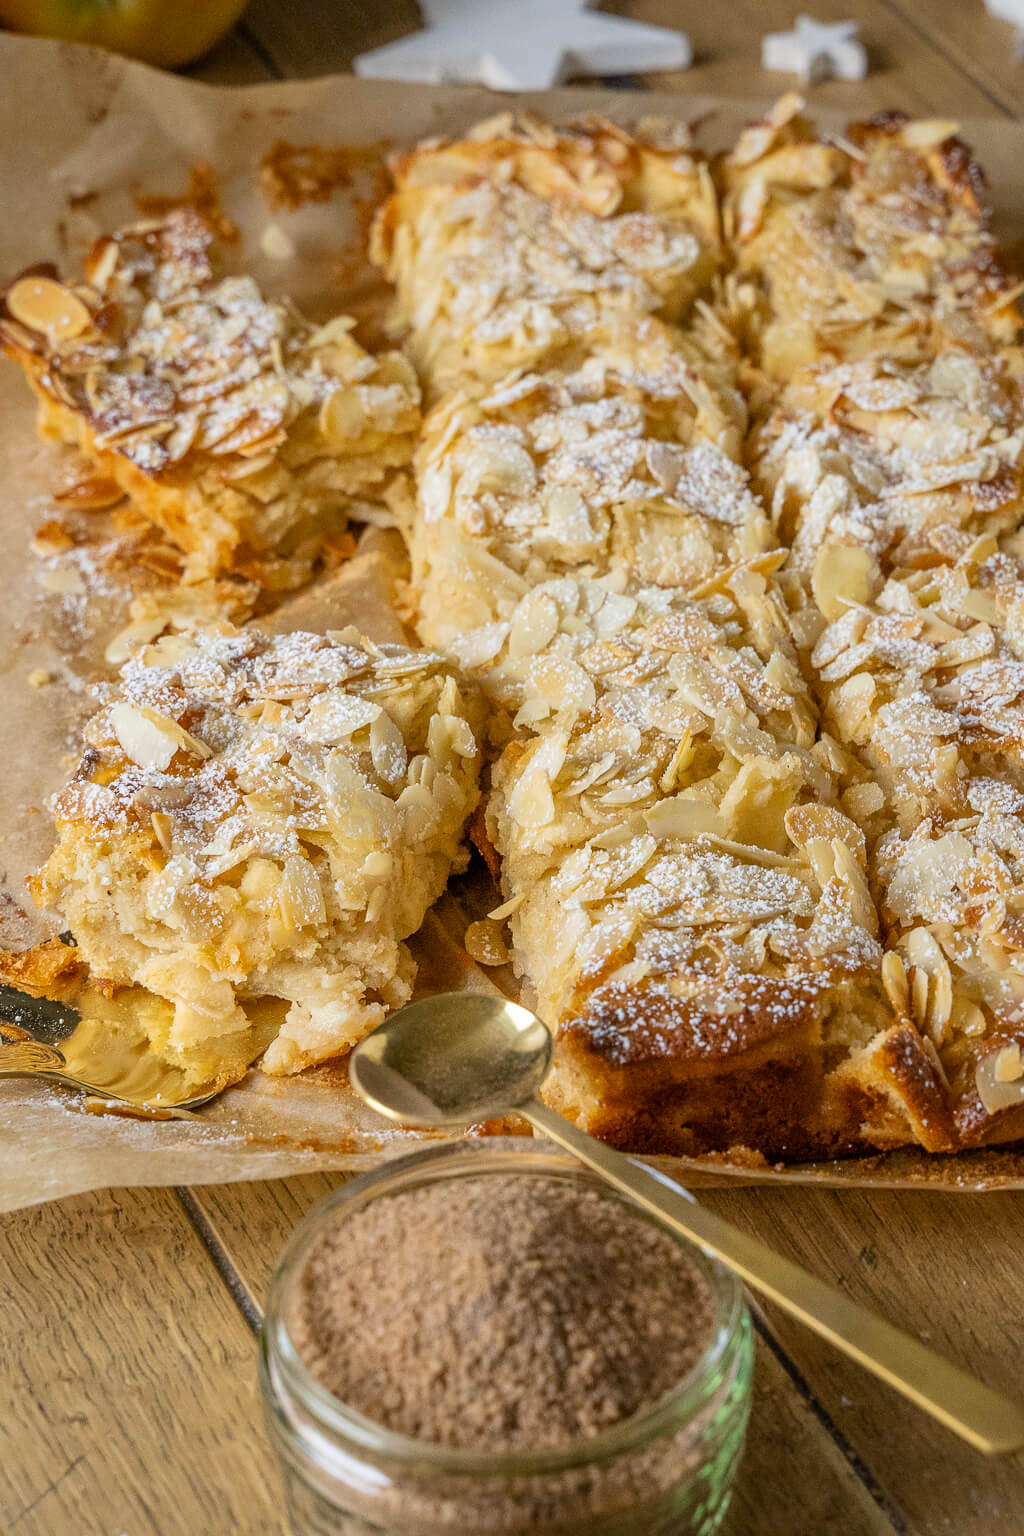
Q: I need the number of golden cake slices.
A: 10